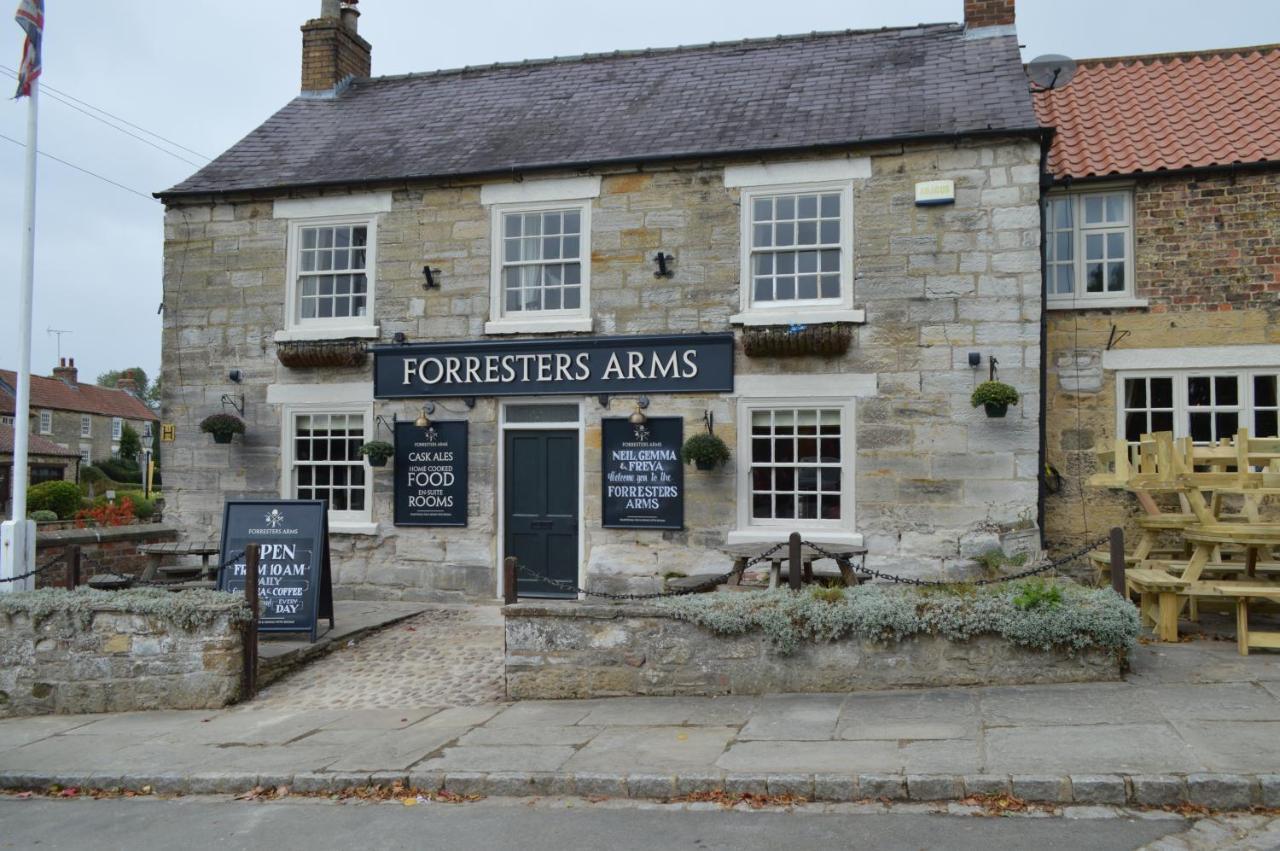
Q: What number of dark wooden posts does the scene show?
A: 5